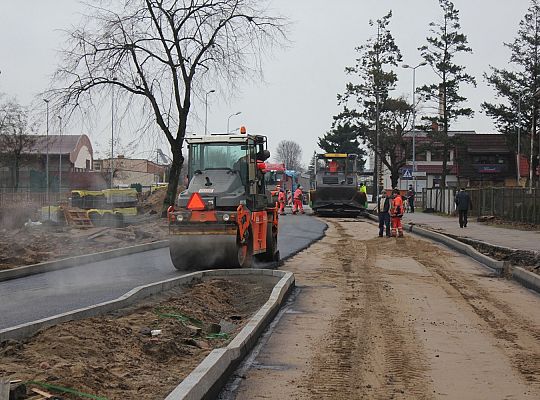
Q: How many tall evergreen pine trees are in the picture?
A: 3